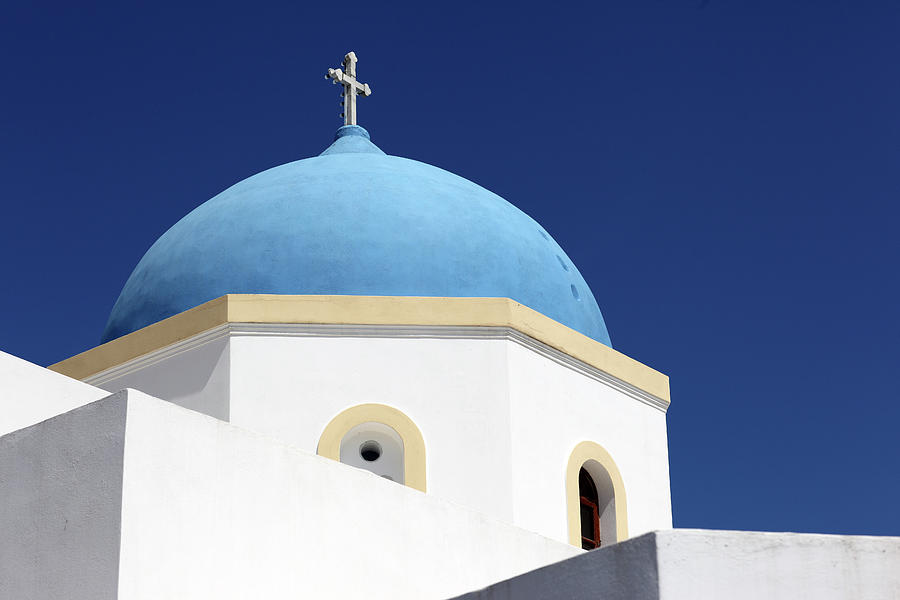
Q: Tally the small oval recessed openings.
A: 3